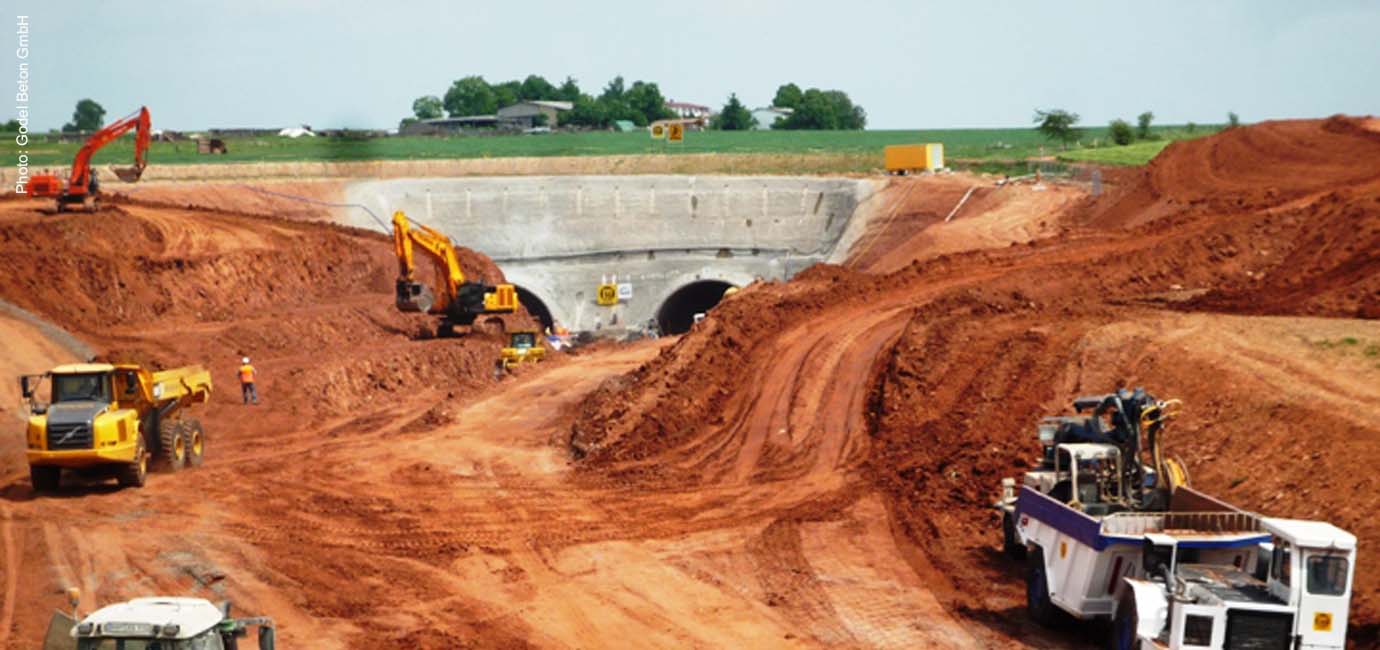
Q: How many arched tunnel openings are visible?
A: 2